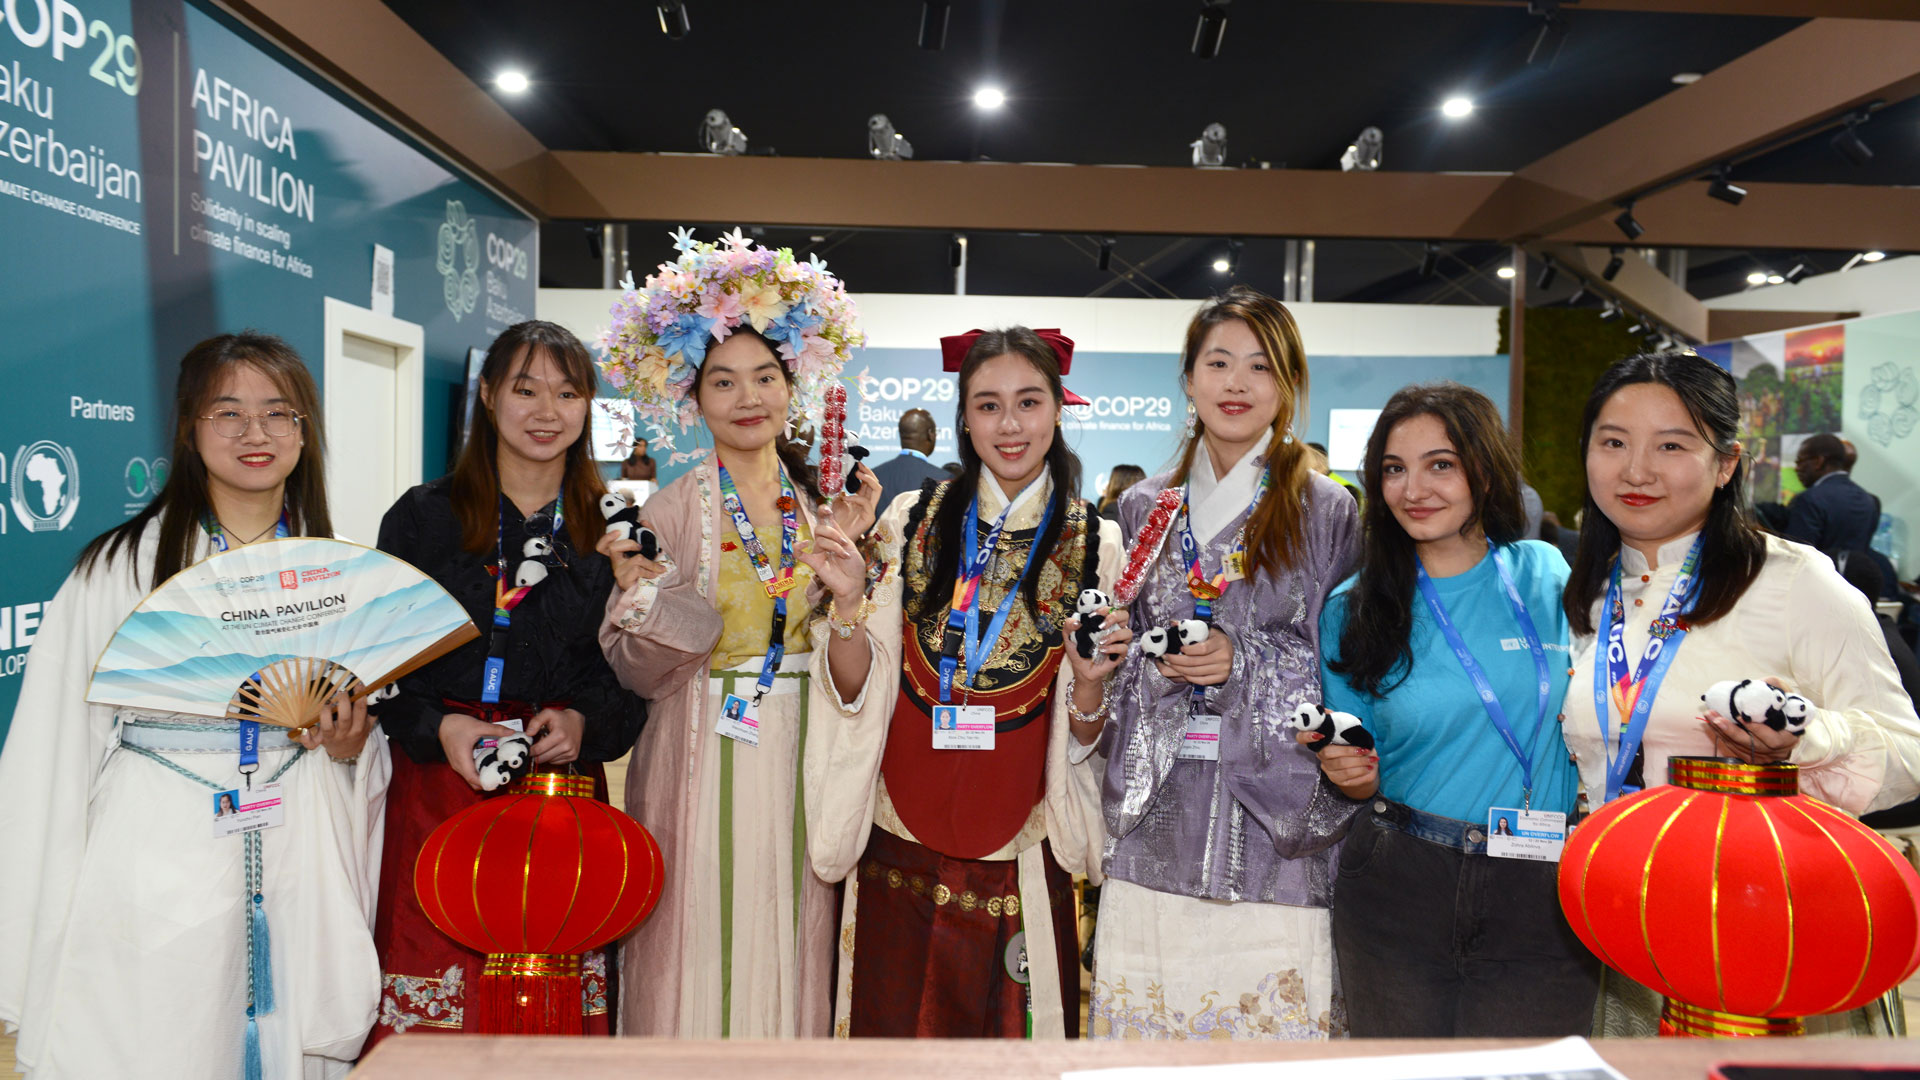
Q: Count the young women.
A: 7